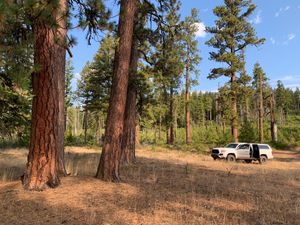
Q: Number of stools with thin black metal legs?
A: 0